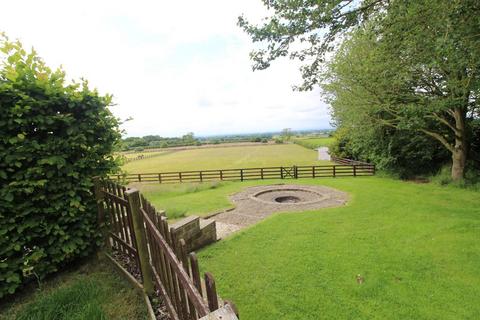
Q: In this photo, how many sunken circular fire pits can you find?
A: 1